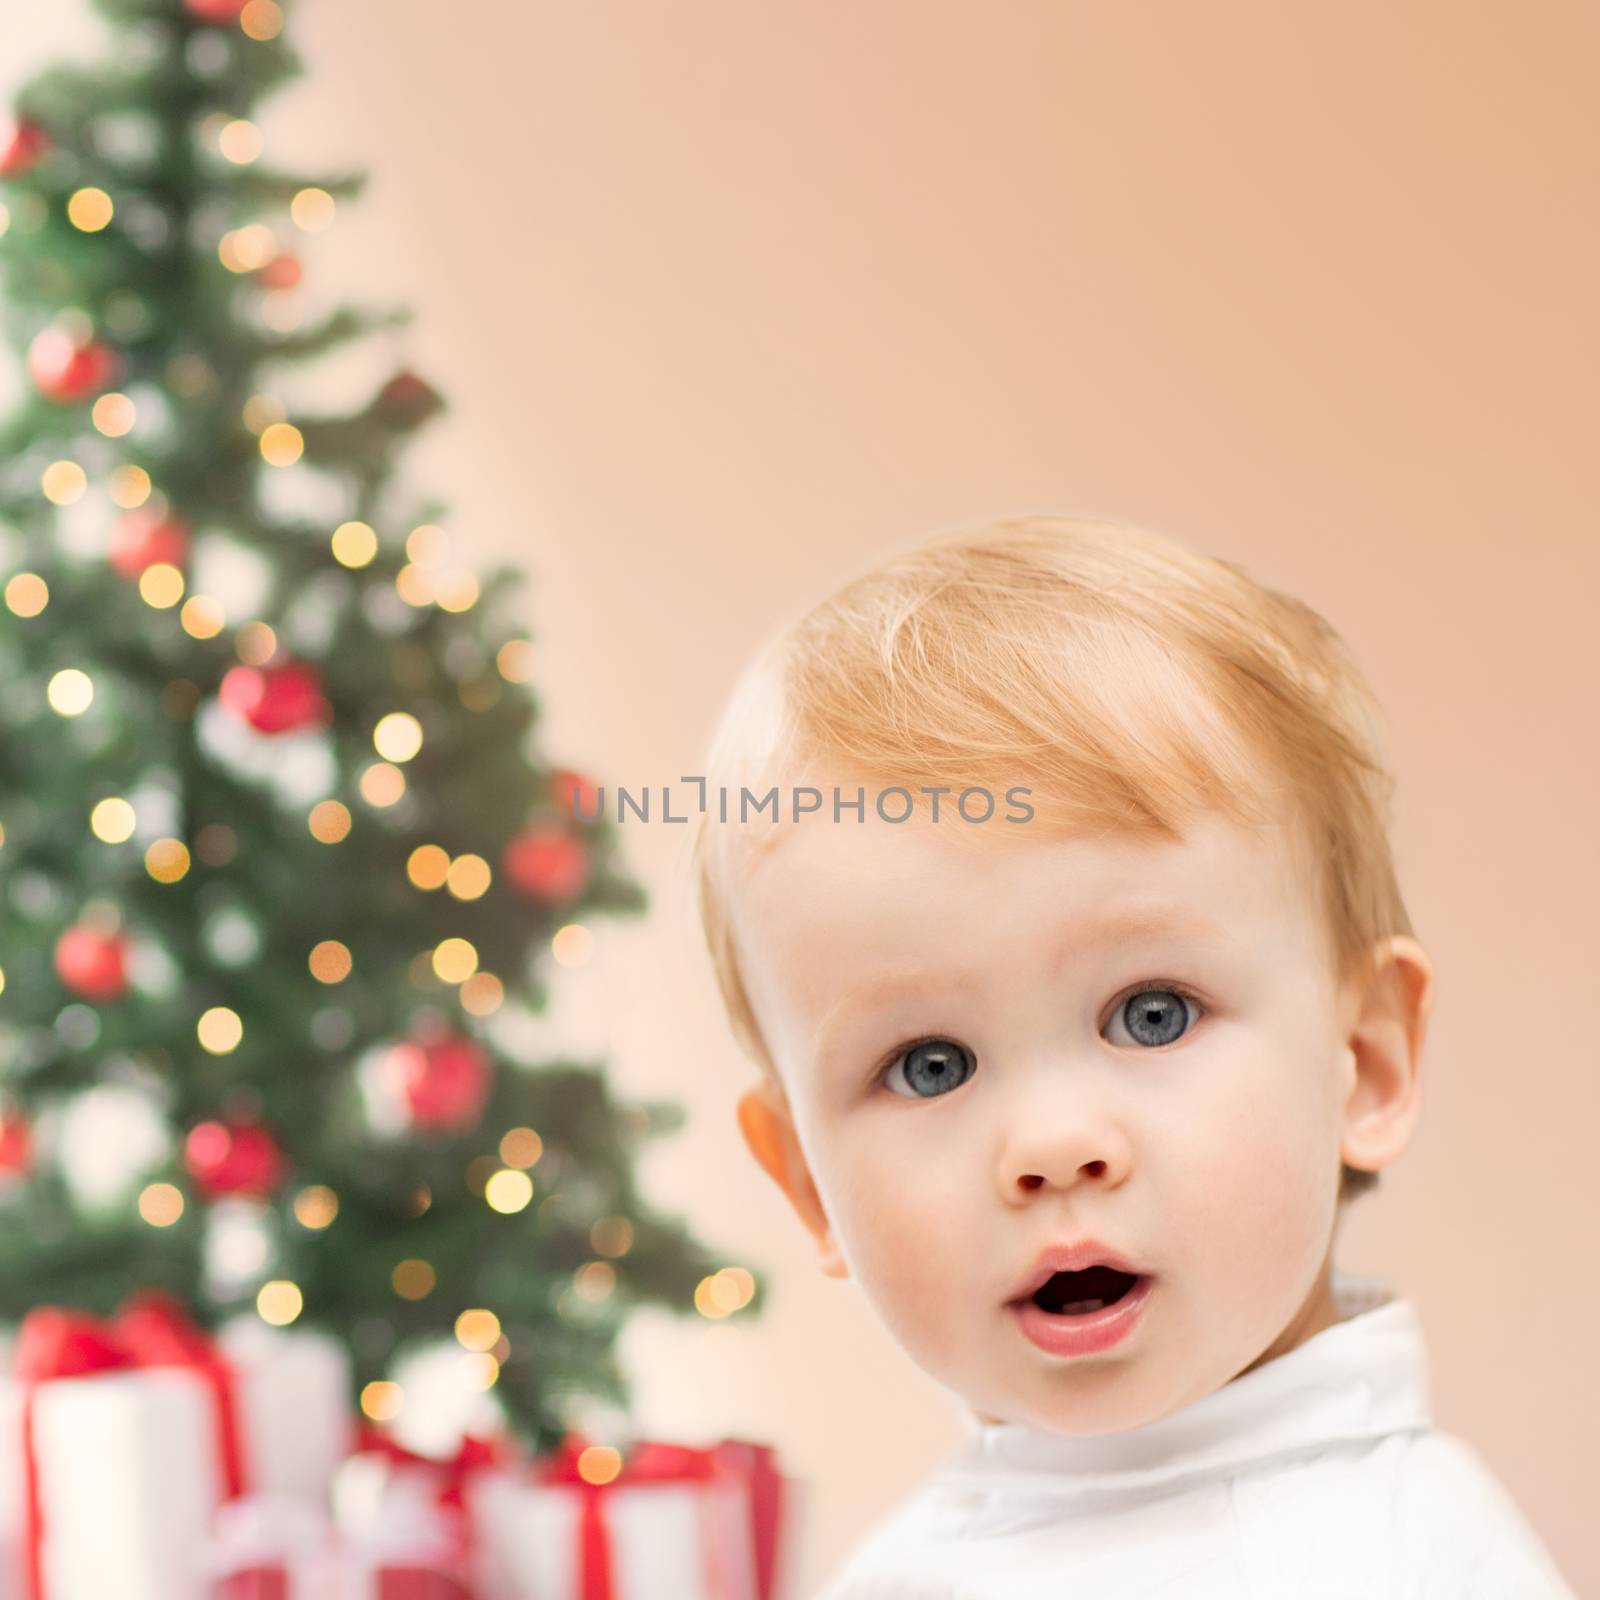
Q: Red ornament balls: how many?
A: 13